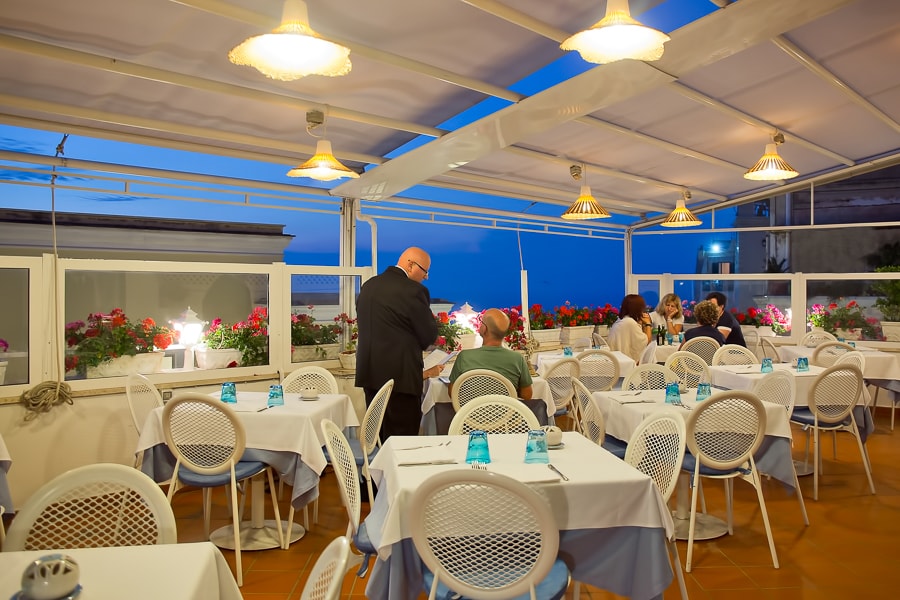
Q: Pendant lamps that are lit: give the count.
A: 6